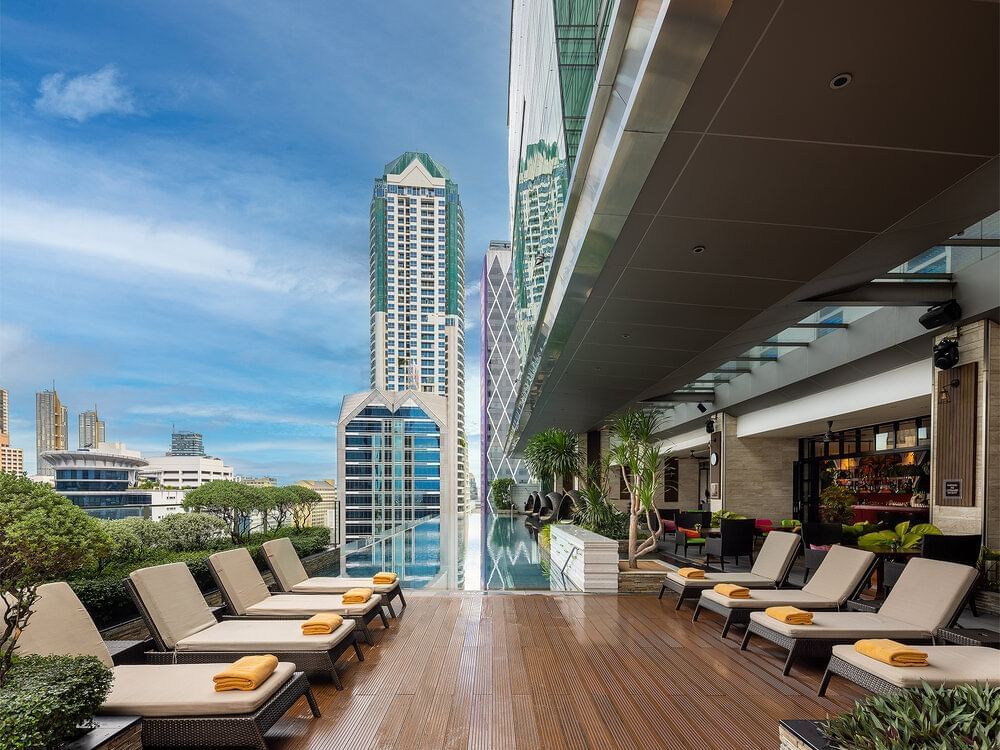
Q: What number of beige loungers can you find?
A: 8